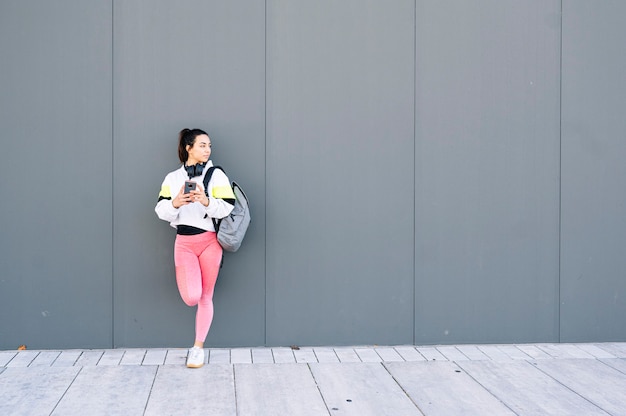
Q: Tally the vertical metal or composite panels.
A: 5